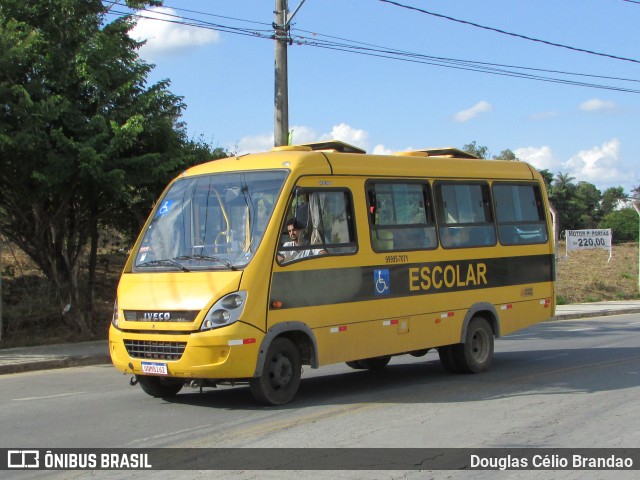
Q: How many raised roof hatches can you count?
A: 2